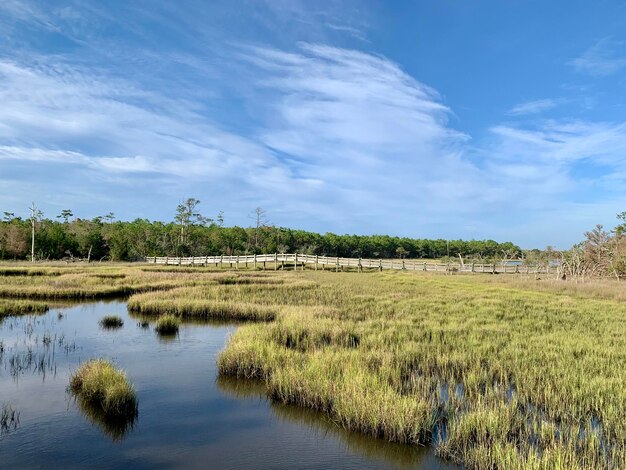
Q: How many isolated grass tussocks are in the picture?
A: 3